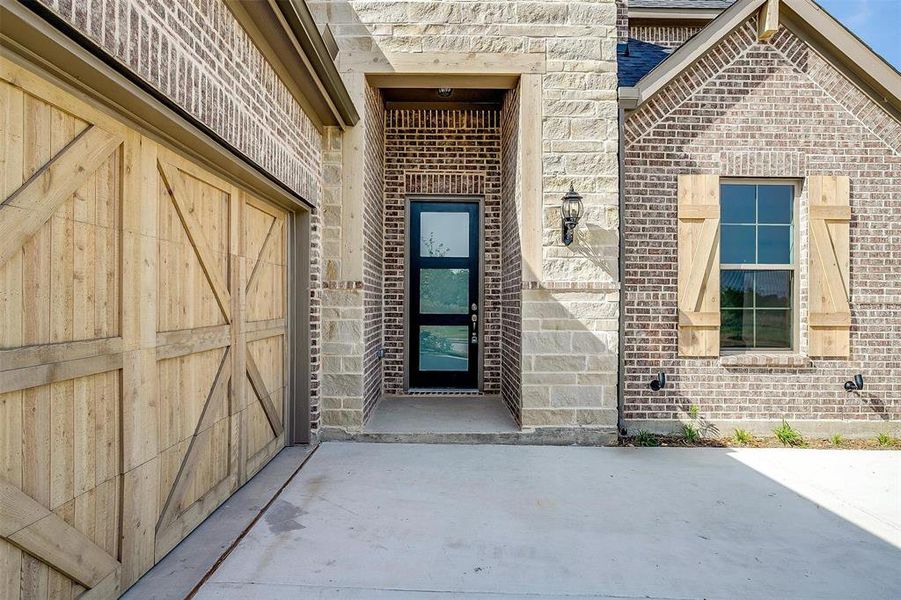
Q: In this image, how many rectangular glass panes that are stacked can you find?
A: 3